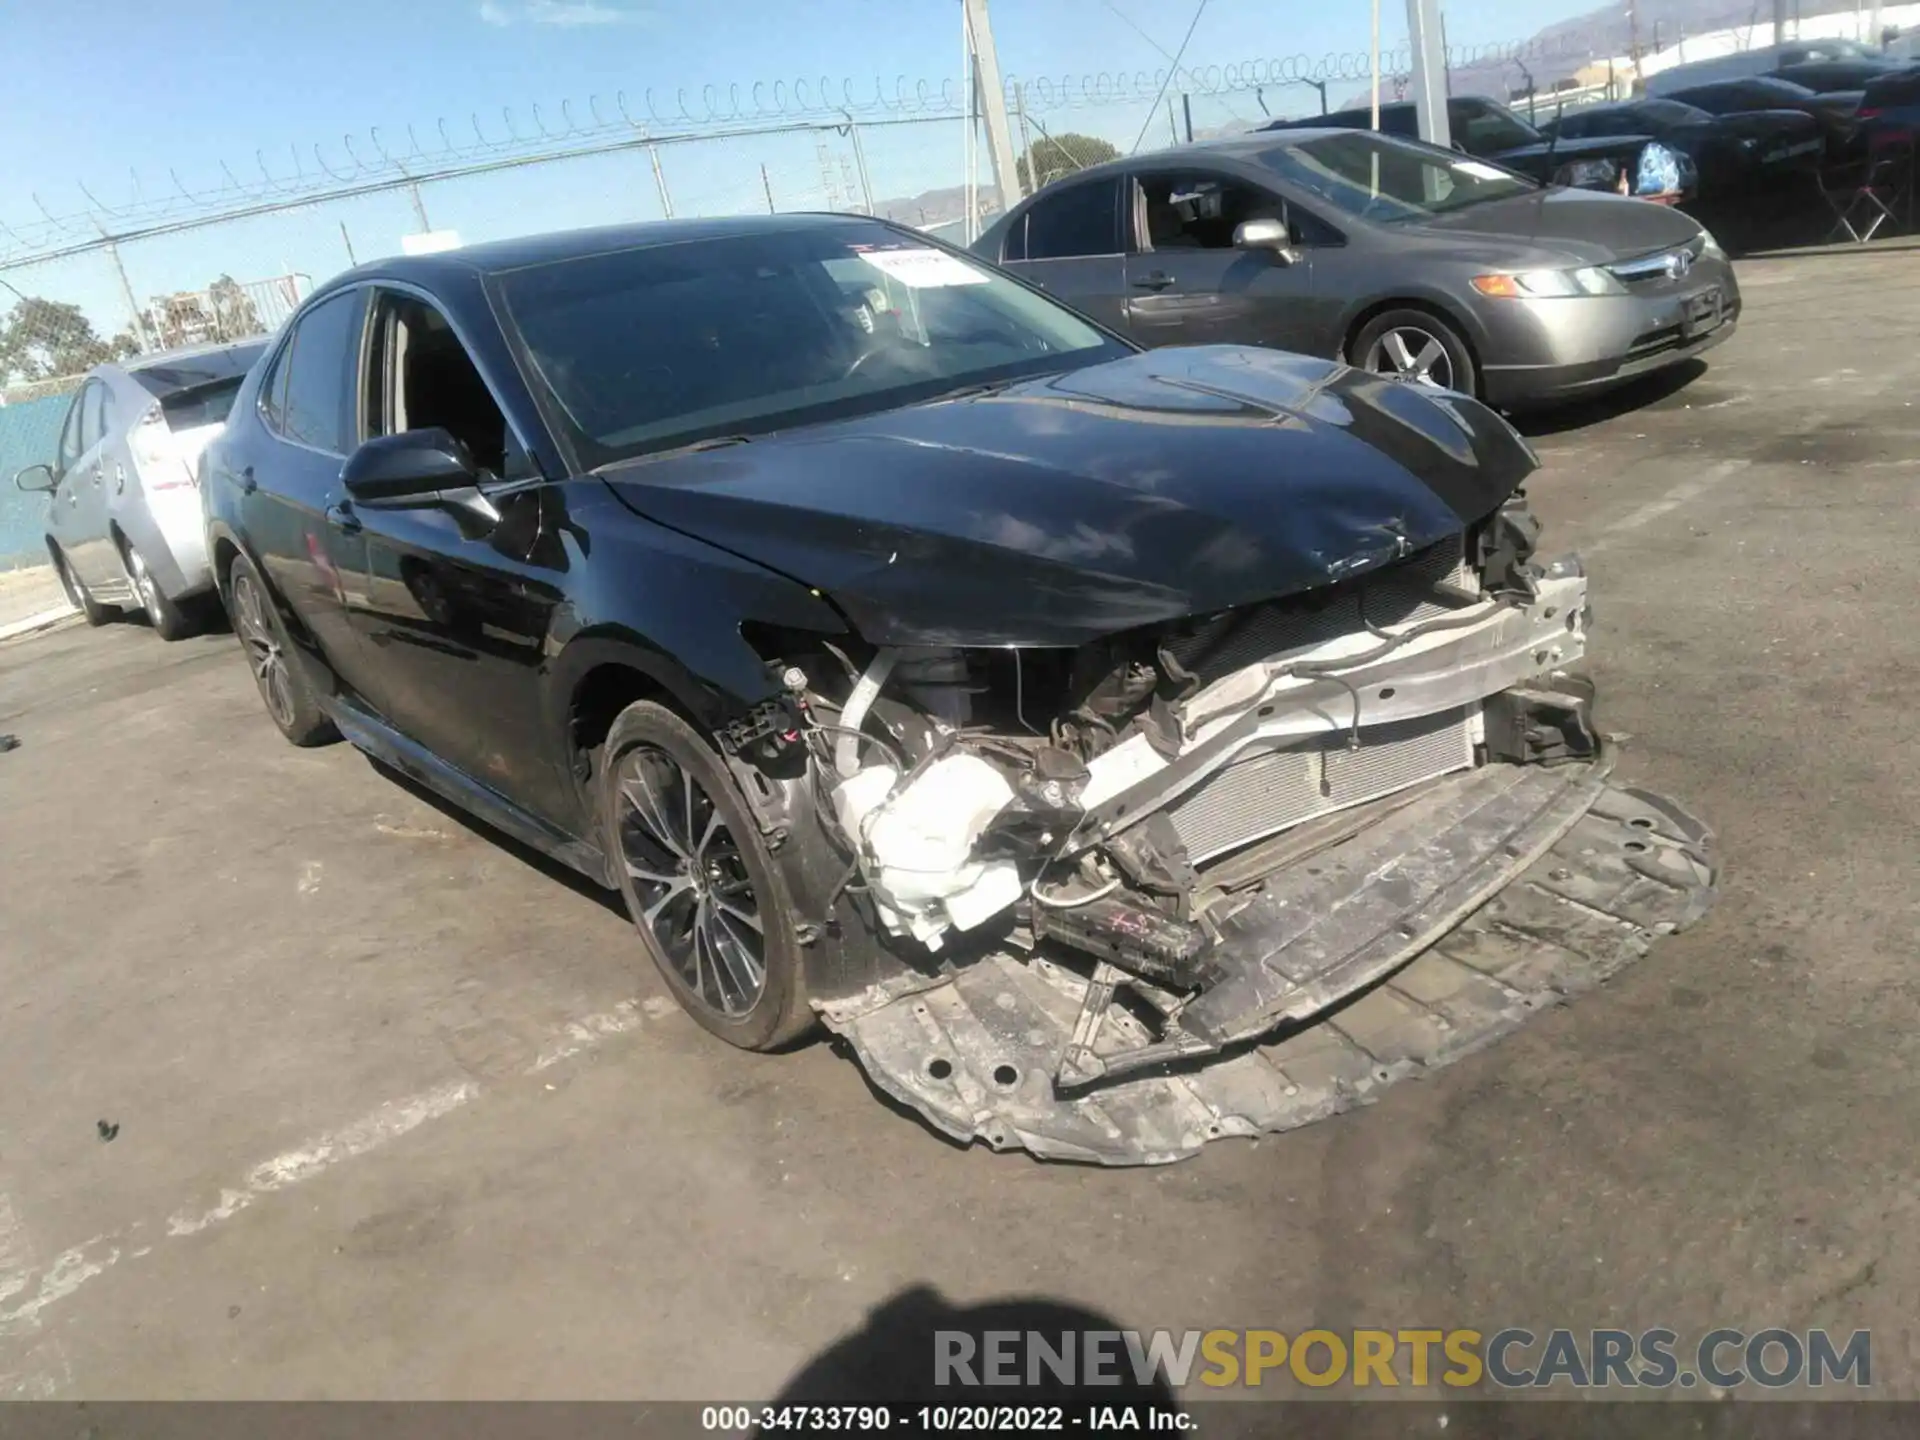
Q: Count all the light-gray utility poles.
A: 2